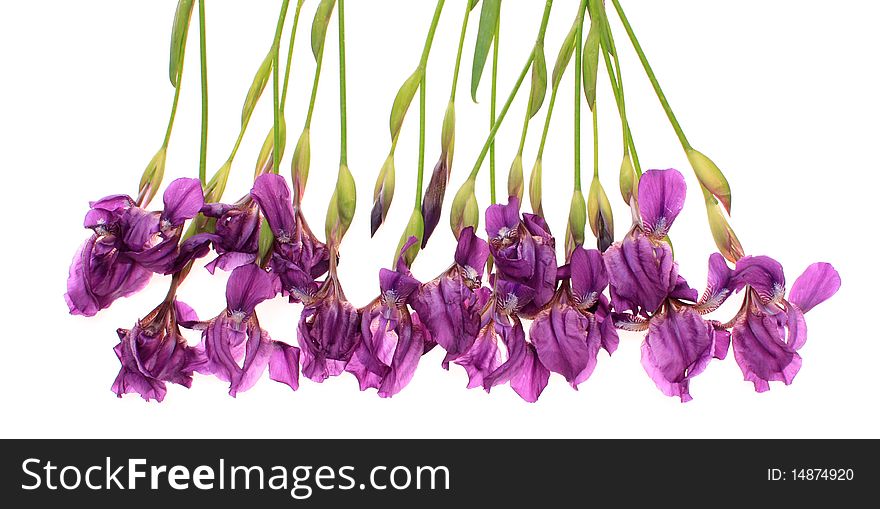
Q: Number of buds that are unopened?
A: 3